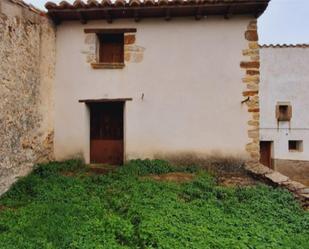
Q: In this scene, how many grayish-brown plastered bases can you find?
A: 1